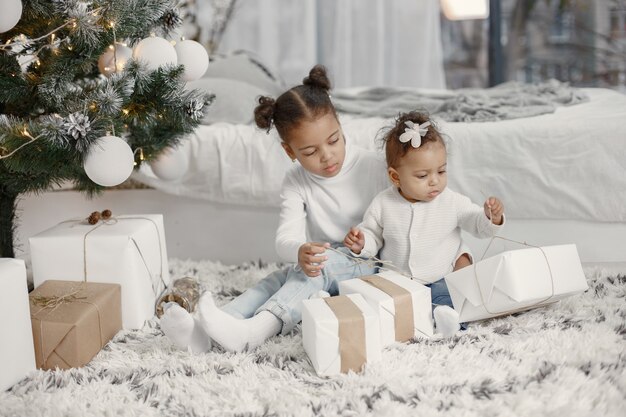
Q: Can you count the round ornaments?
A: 6